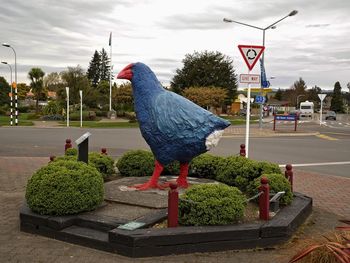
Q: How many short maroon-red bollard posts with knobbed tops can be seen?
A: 7